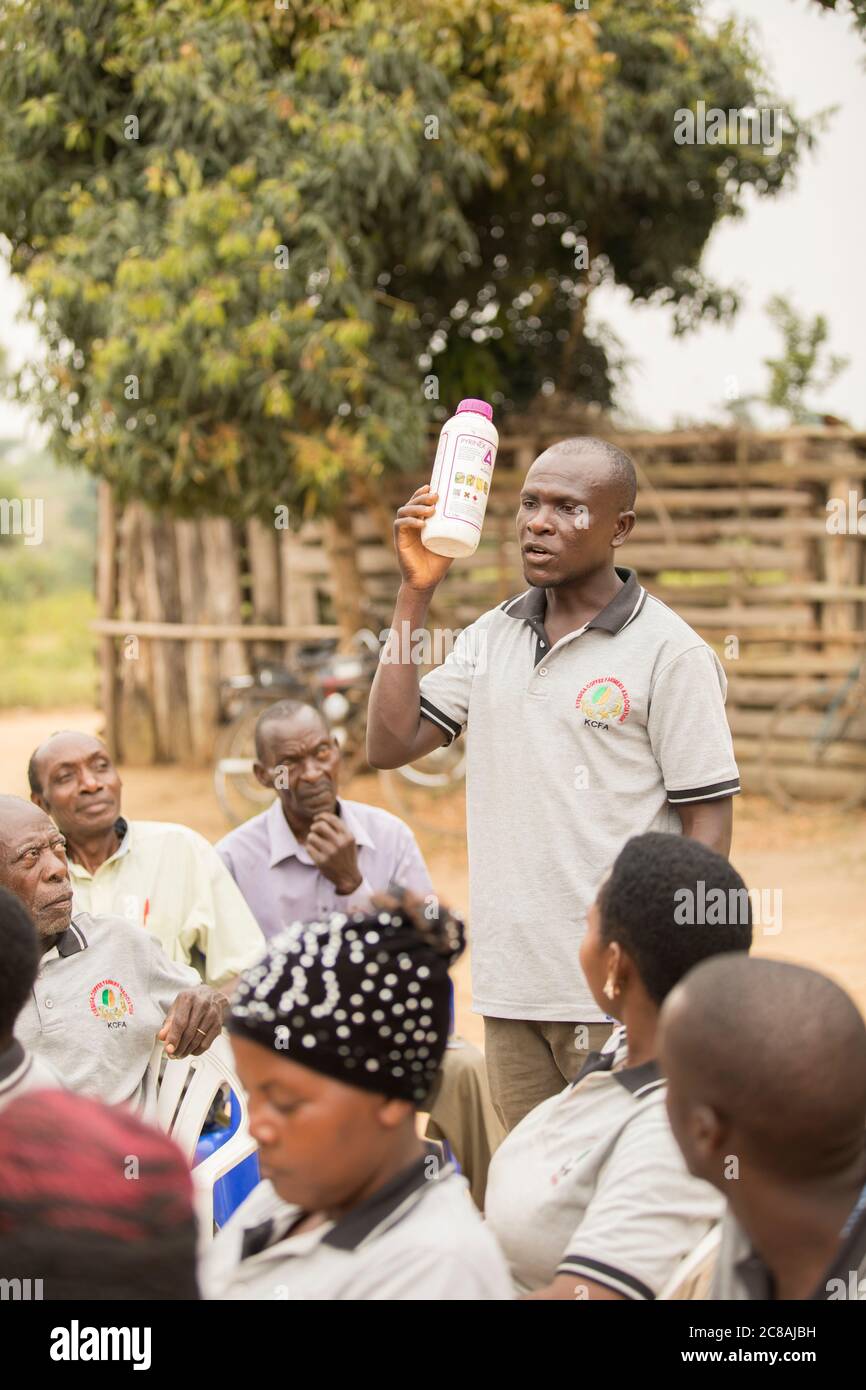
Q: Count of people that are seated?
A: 8